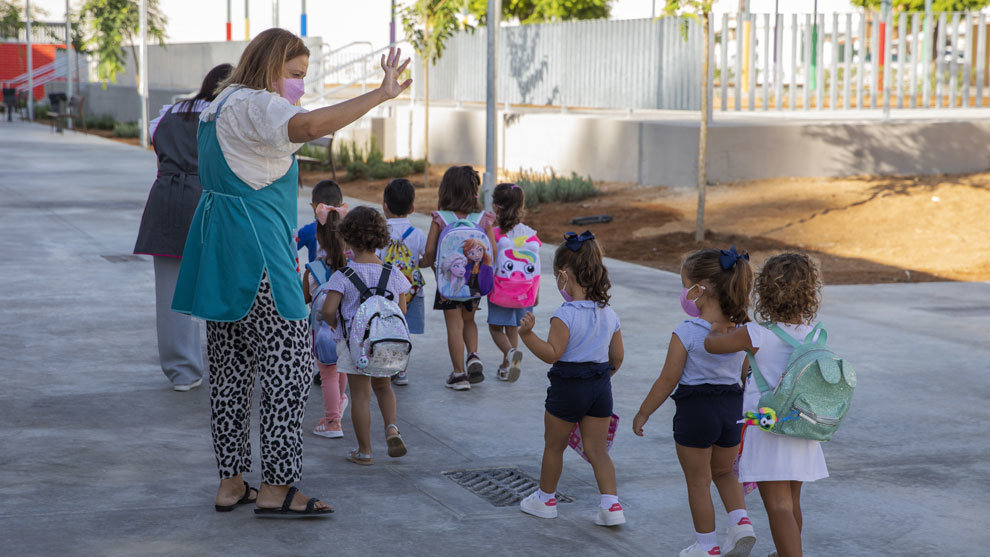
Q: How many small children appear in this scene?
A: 9